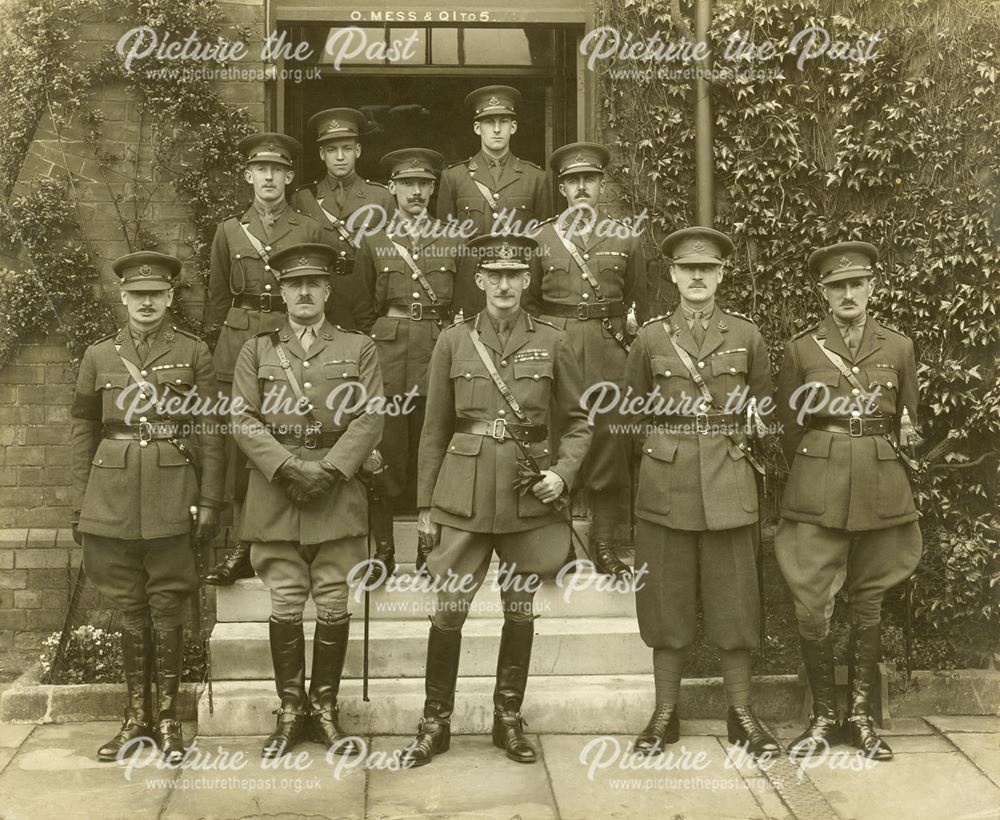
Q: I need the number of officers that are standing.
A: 10